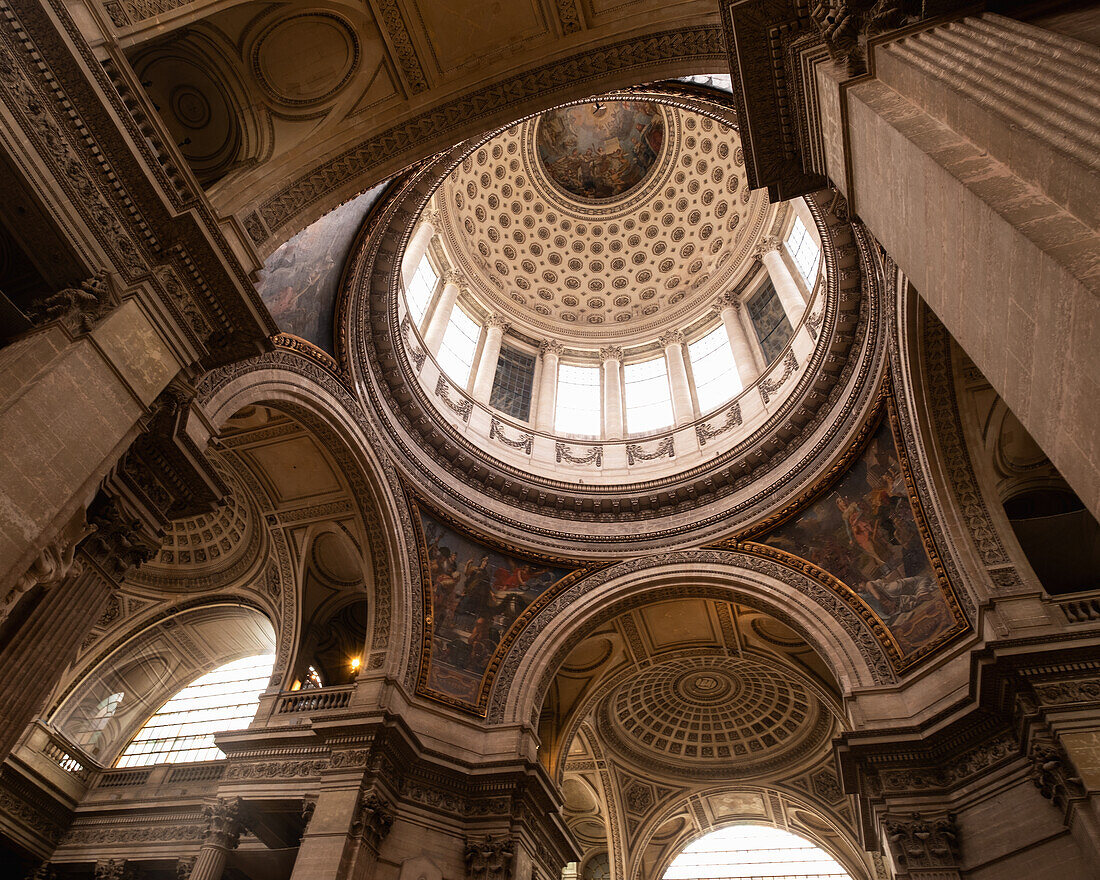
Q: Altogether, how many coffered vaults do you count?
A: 3